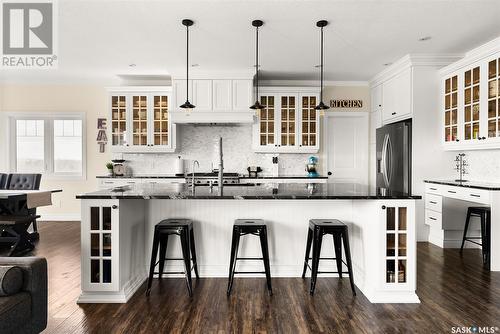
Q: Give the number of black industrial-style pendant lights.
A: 3